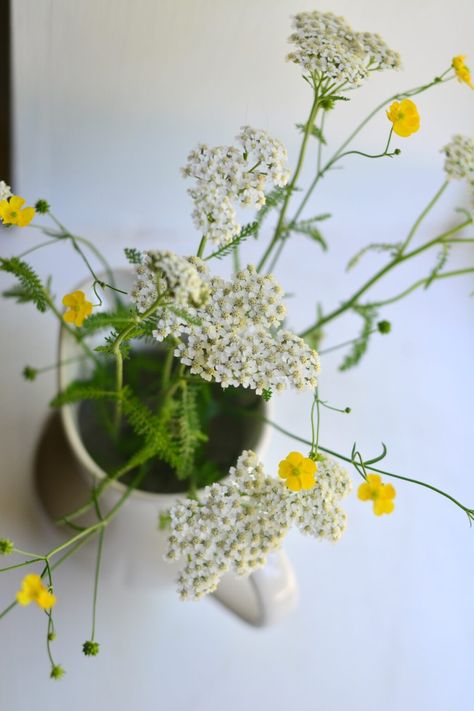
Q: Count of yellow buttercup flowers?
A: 7